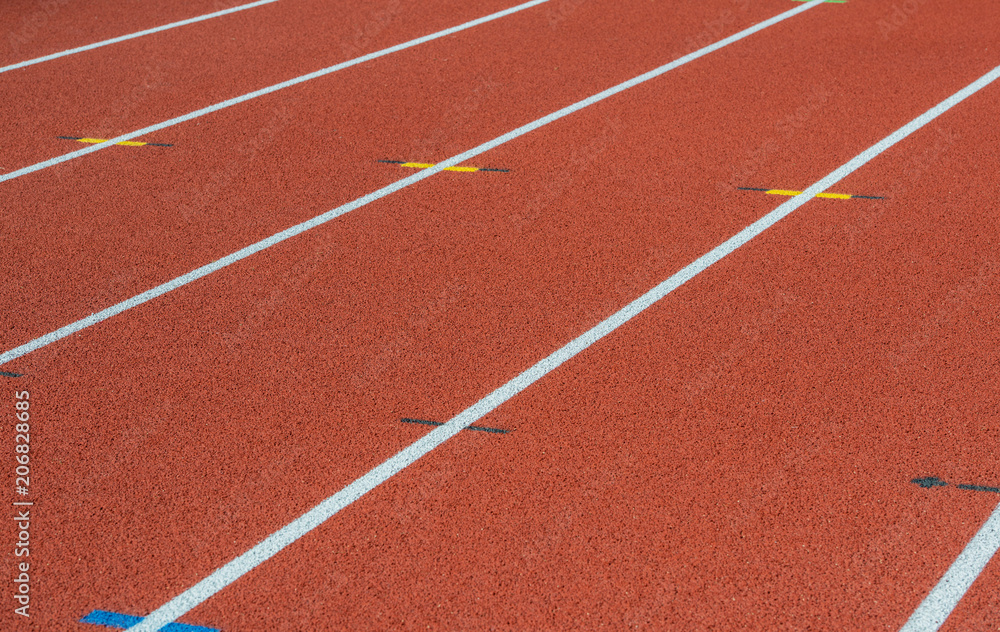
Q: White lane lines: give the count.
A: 5